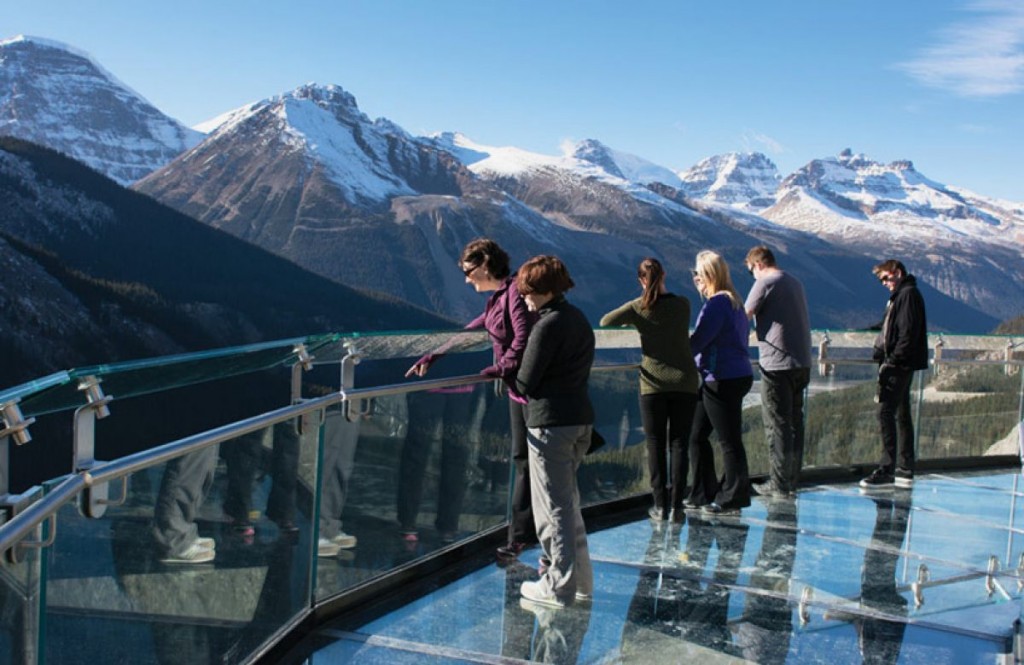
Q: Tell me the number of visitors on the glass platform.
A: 6